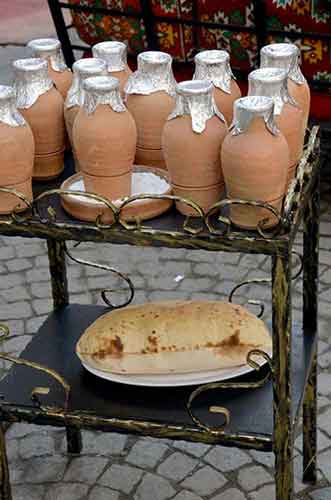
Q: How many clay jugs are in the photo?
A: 12